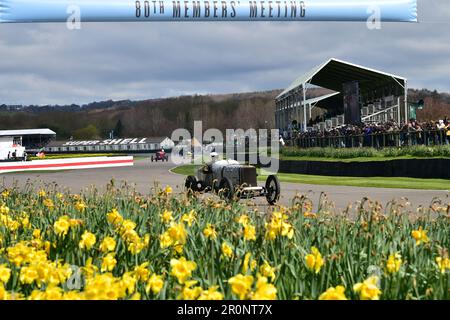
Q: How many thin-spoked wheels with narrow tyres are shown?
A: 3